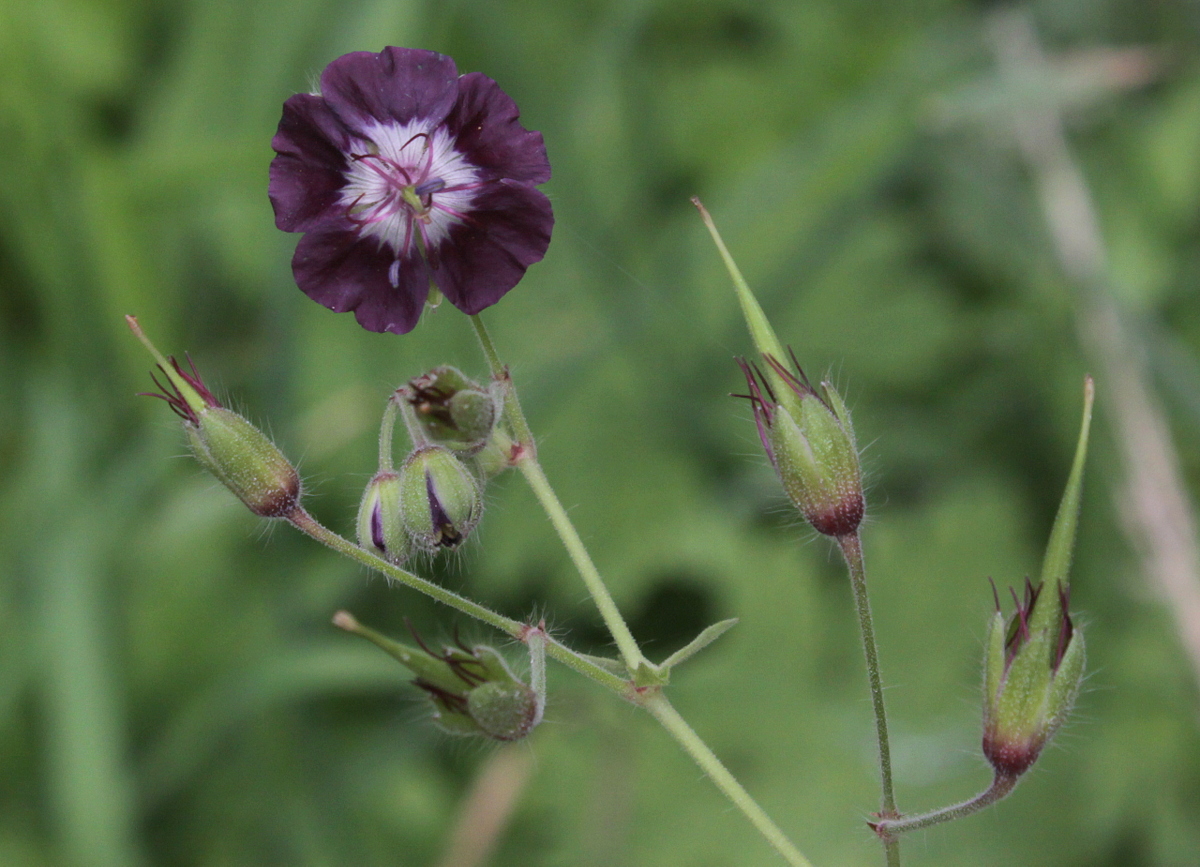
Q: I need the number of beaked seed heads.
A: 4